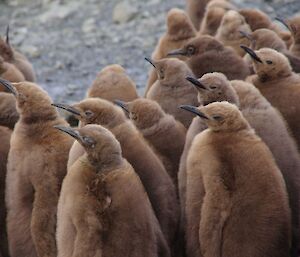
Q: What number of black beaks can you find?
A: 12